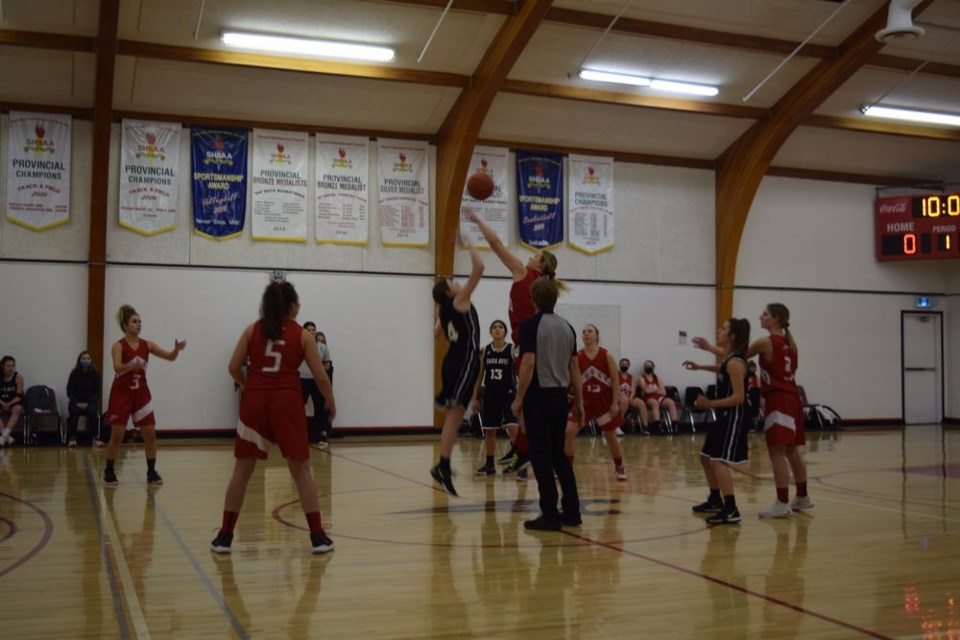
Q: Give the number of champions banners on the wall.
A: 3